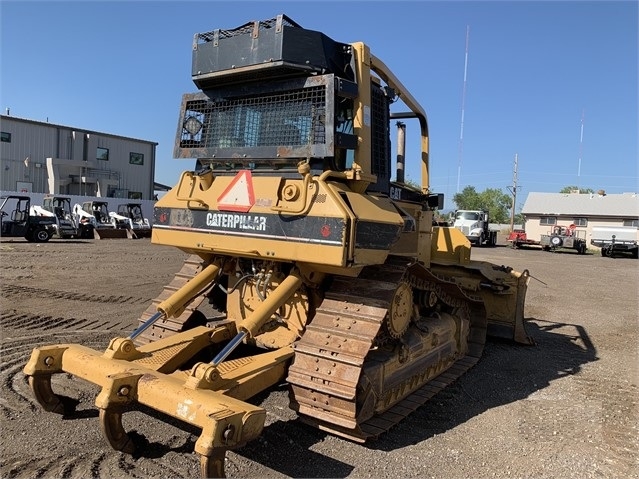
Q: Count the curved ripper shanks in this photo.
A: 3